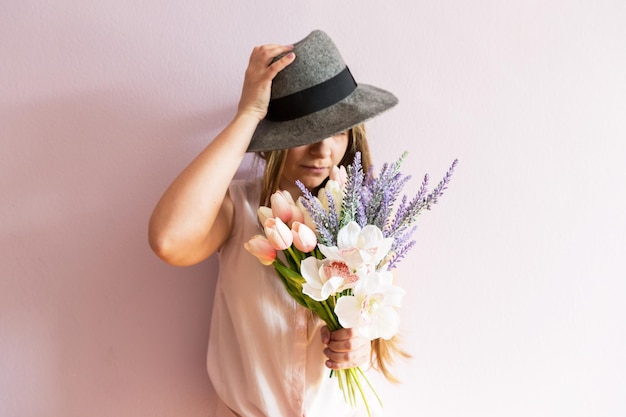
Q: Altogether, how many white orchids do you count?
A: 3